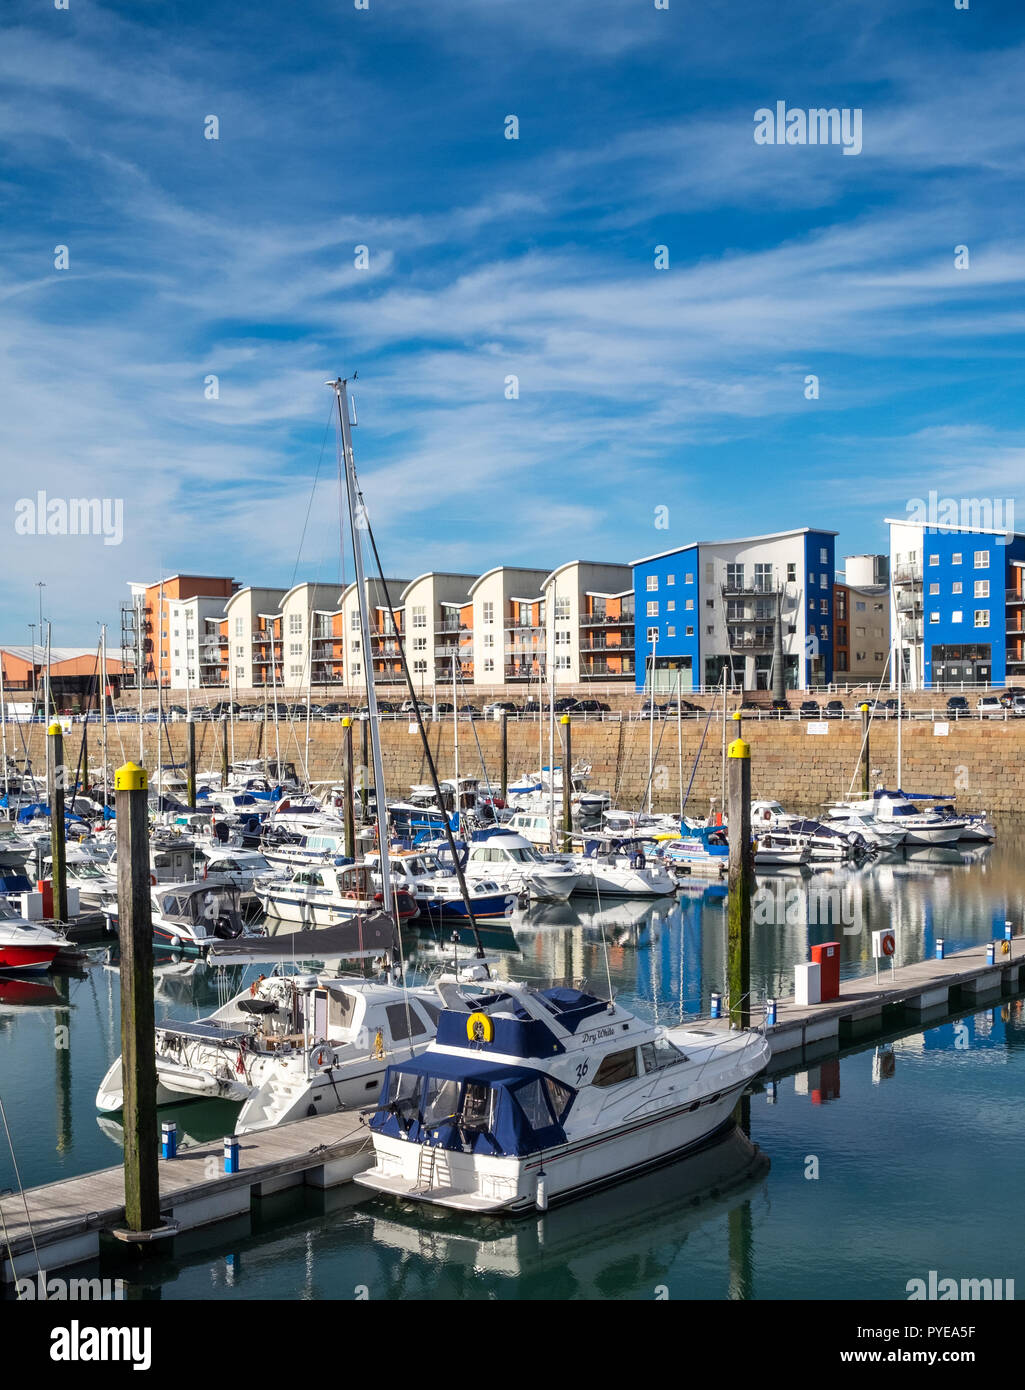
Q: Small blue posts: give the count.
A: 7